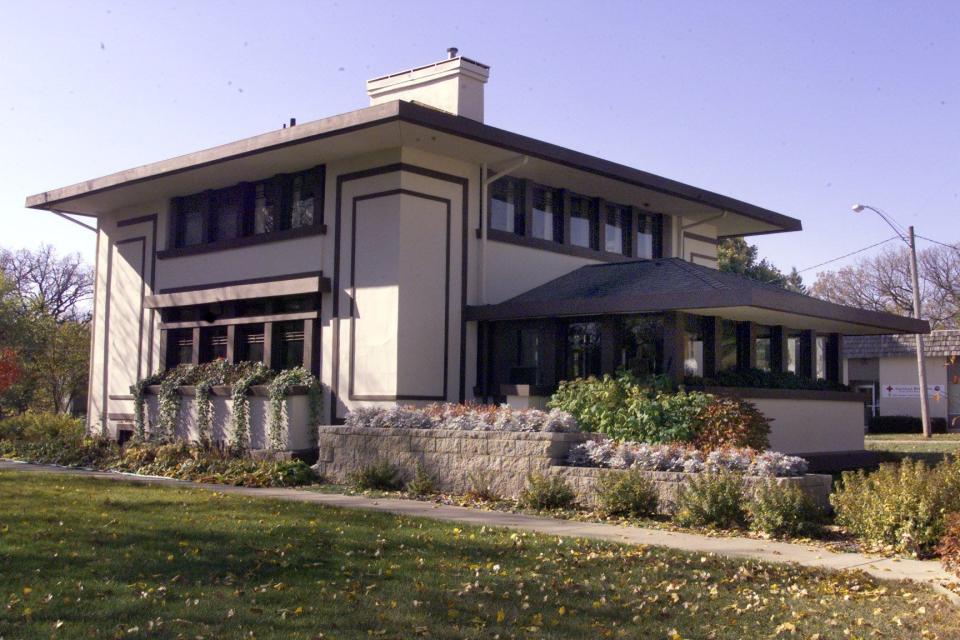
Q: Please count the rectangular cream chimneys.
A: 1